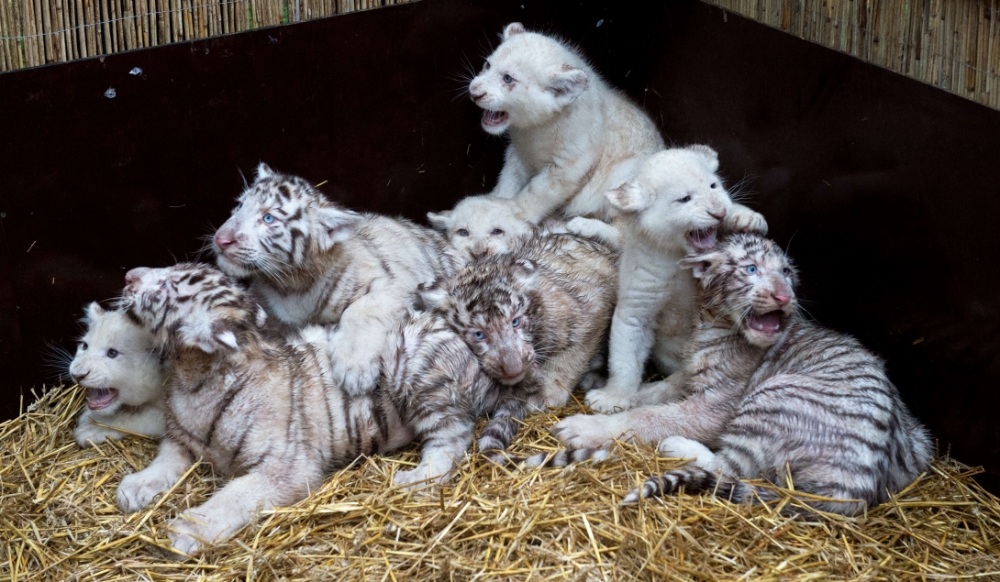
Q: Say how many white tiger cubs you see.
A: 4